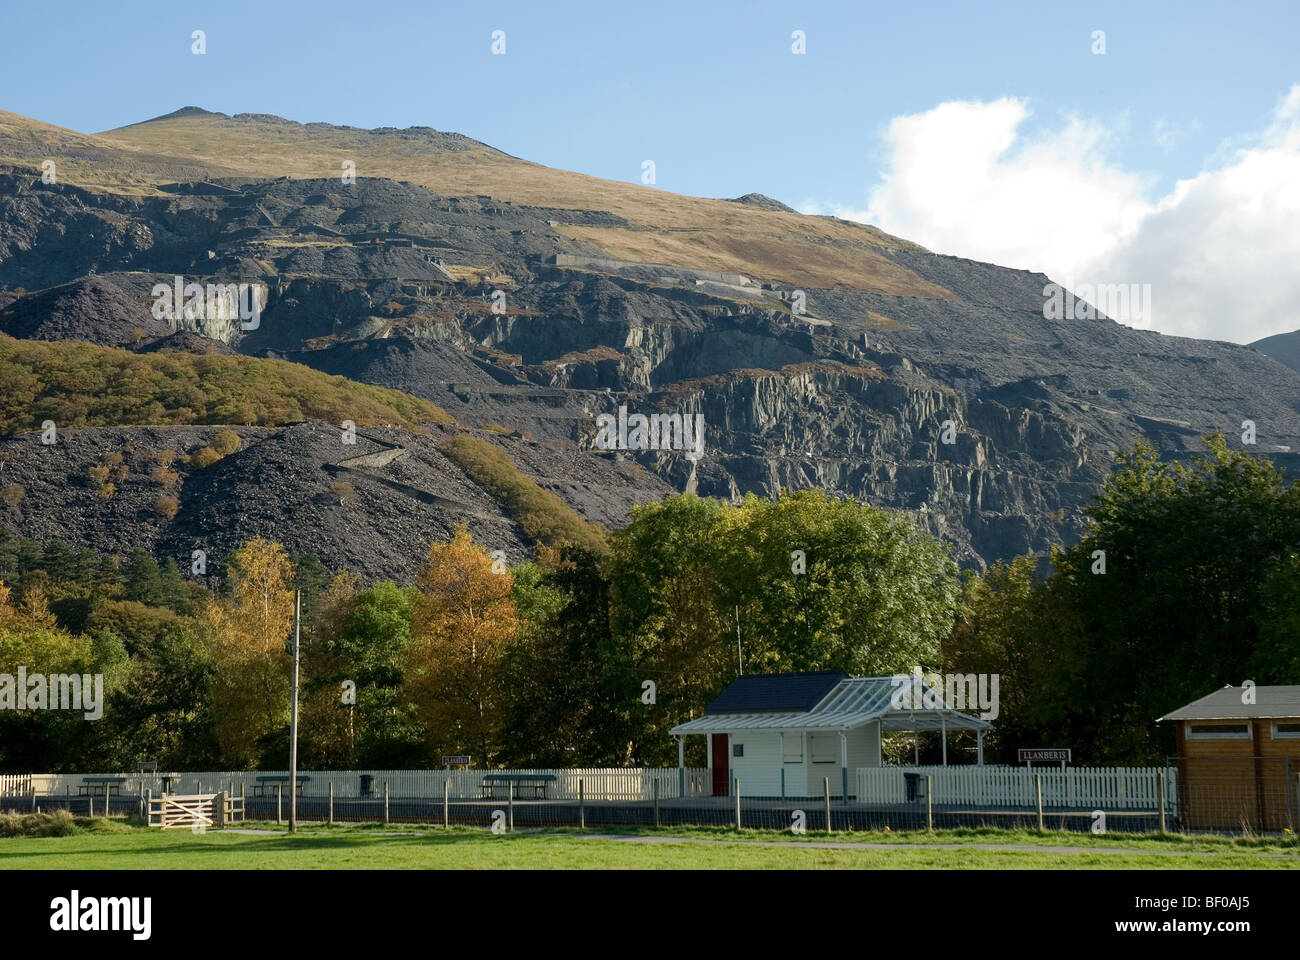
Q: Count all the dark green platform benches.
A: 3